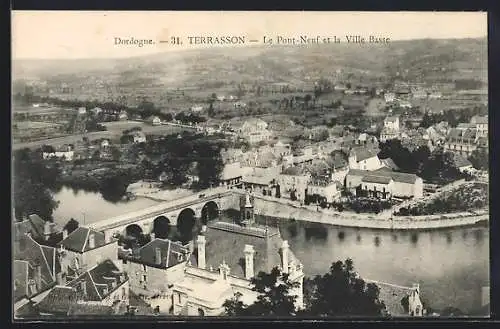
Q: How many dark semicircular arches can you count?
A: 4